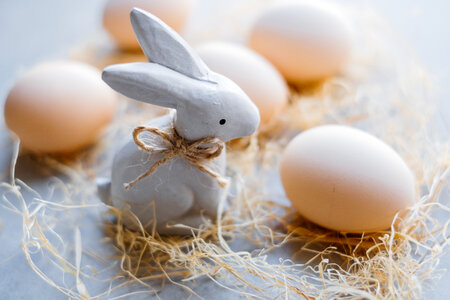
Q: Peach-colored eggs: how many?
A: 5